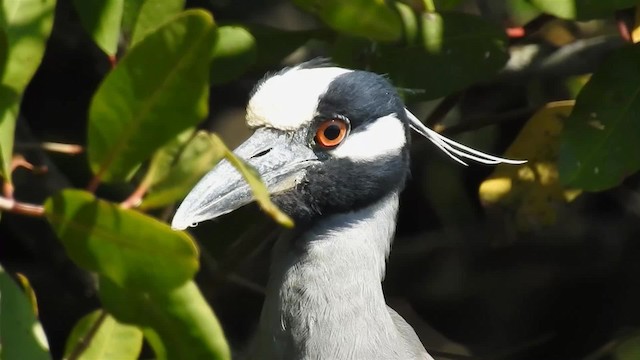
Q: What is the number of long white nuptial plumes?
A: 3